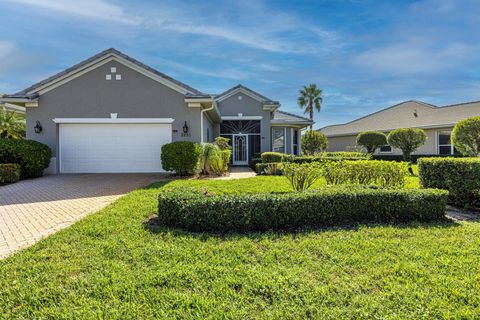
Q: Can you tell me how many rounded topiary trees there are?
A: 4